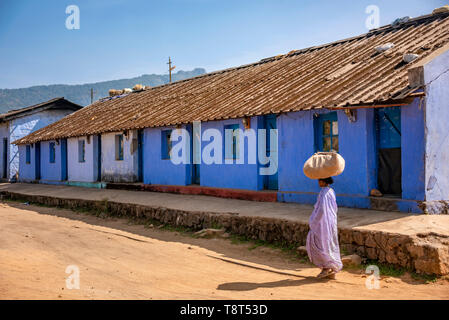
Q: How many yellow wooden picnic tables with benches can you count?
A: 0